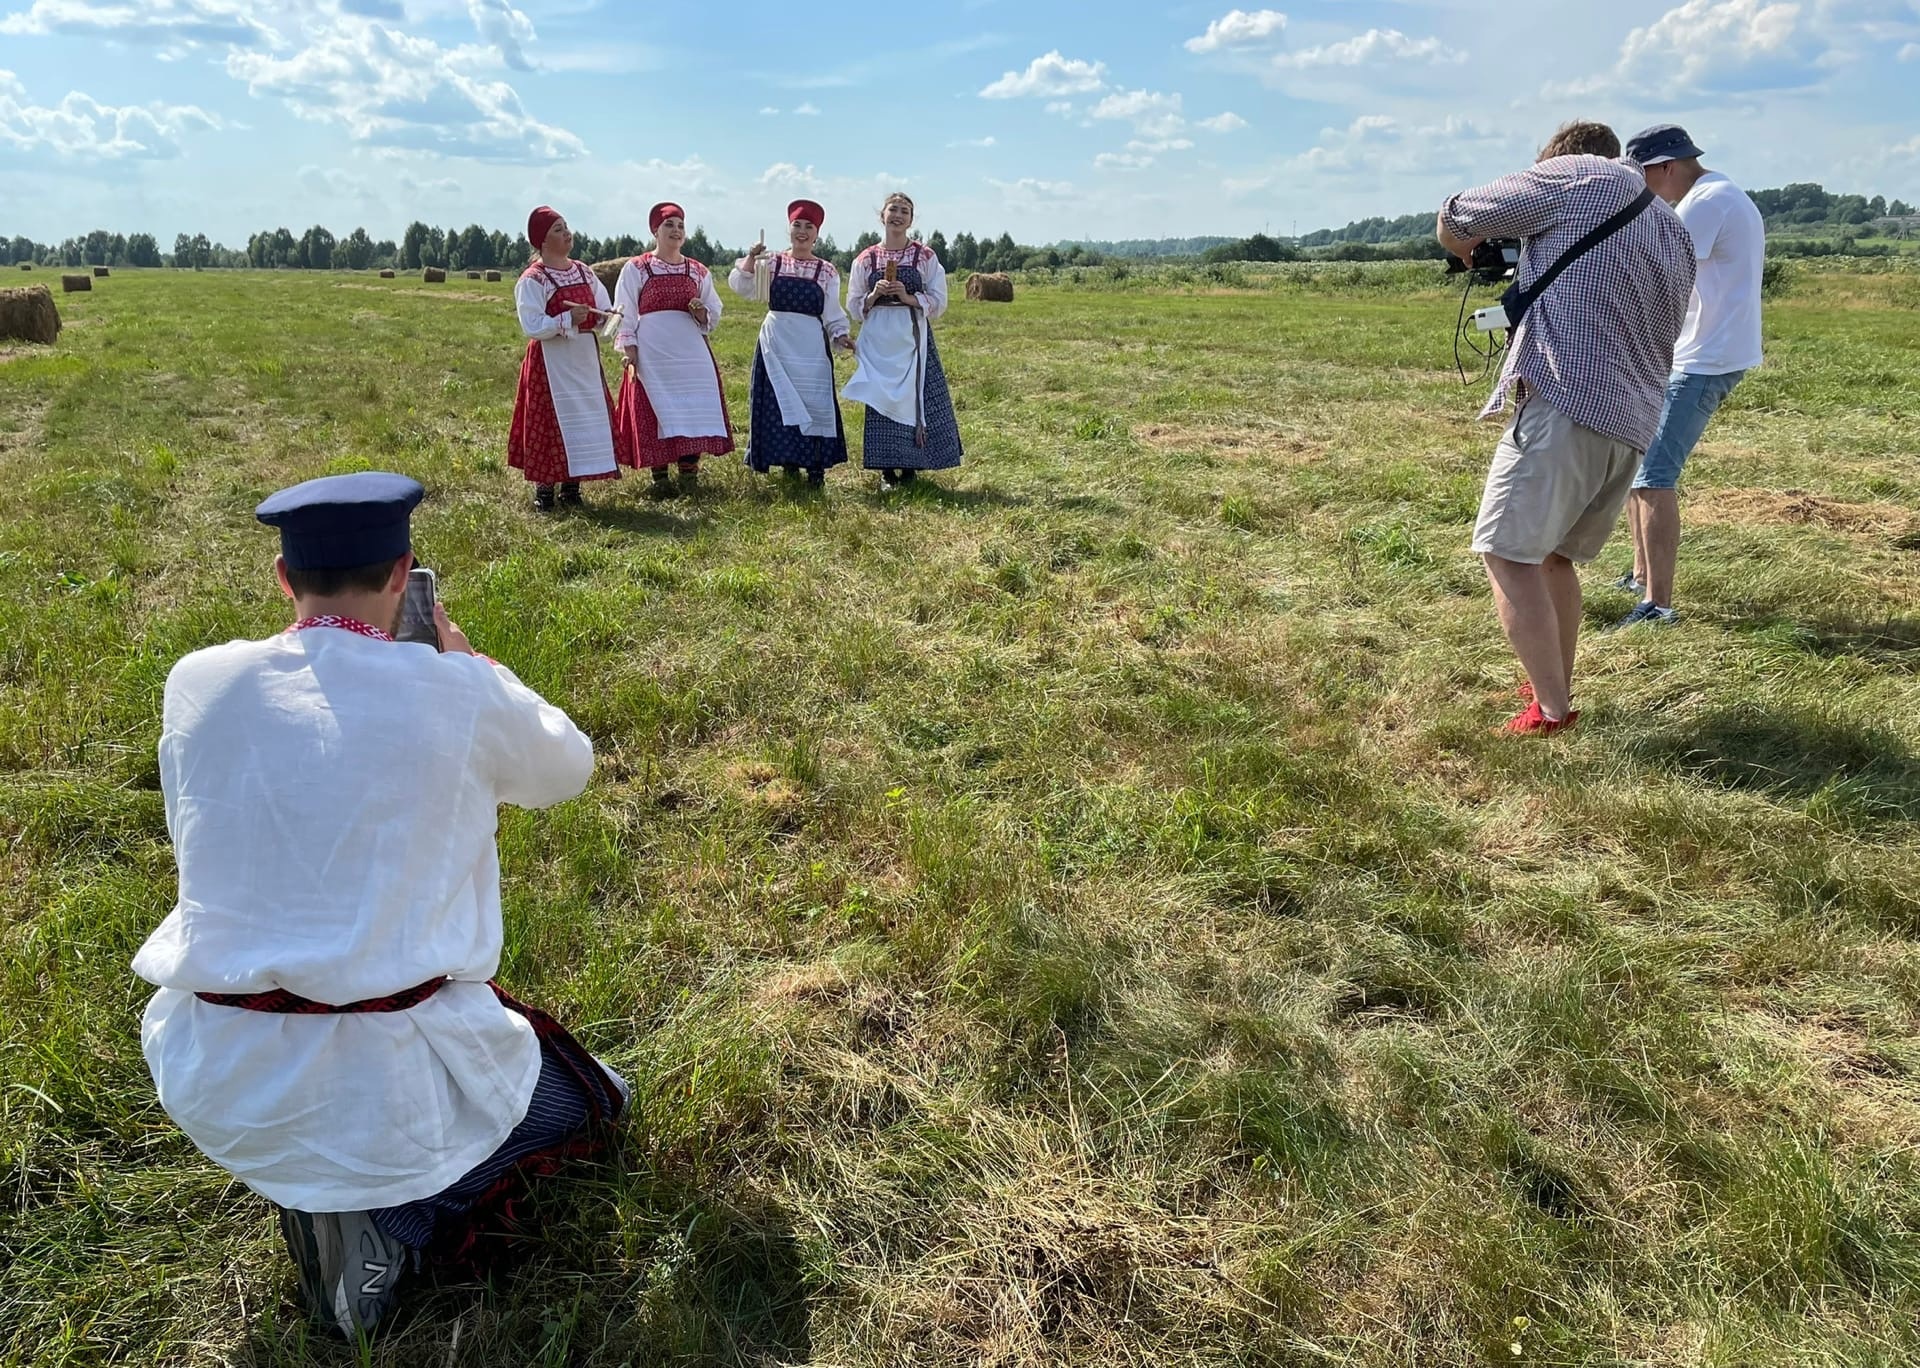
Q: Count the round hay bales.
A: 10